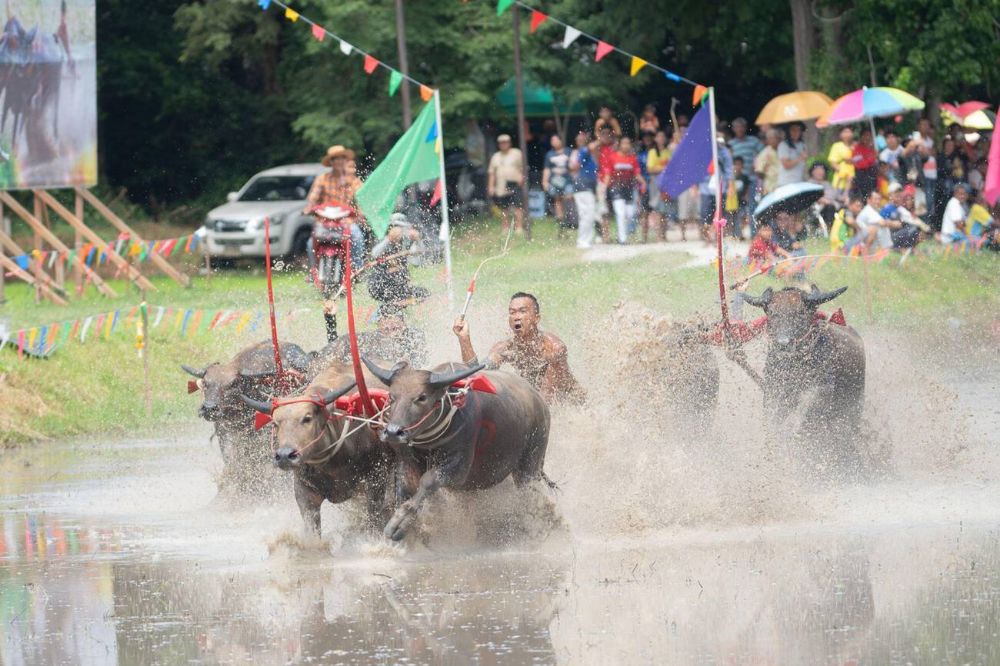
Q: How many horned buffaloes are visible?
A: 4